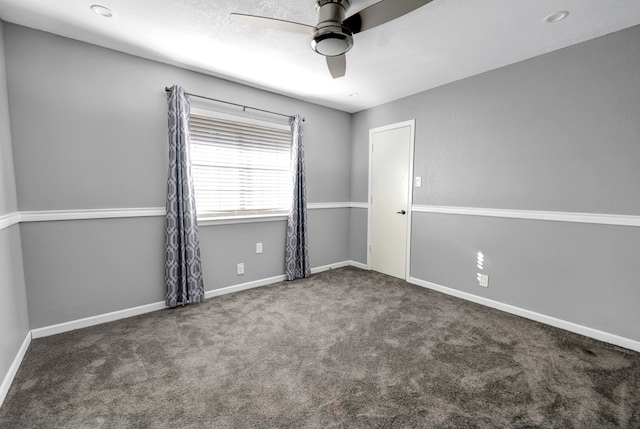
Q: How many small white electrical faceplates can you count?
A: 4